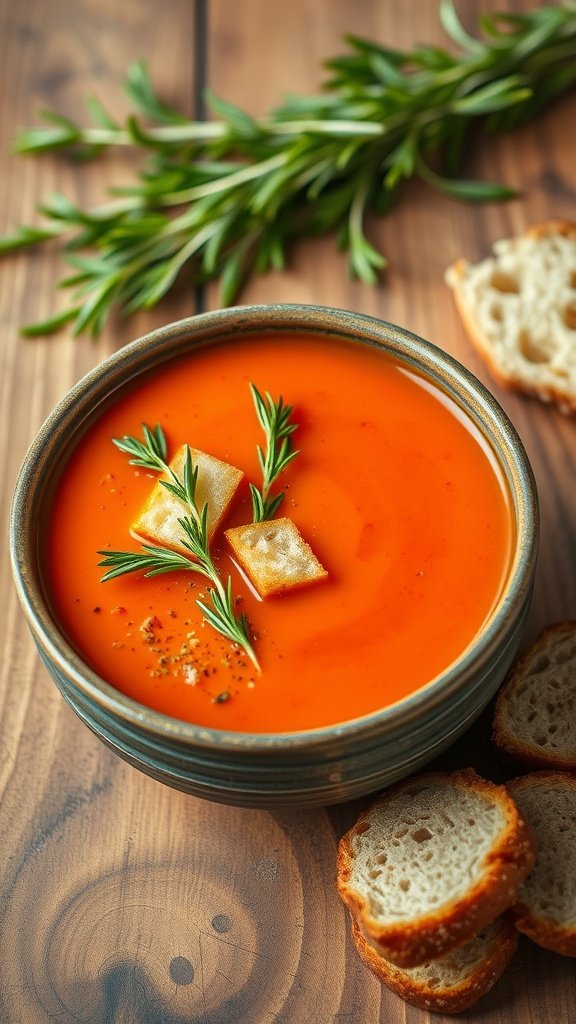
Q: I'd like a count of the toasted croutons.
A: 2